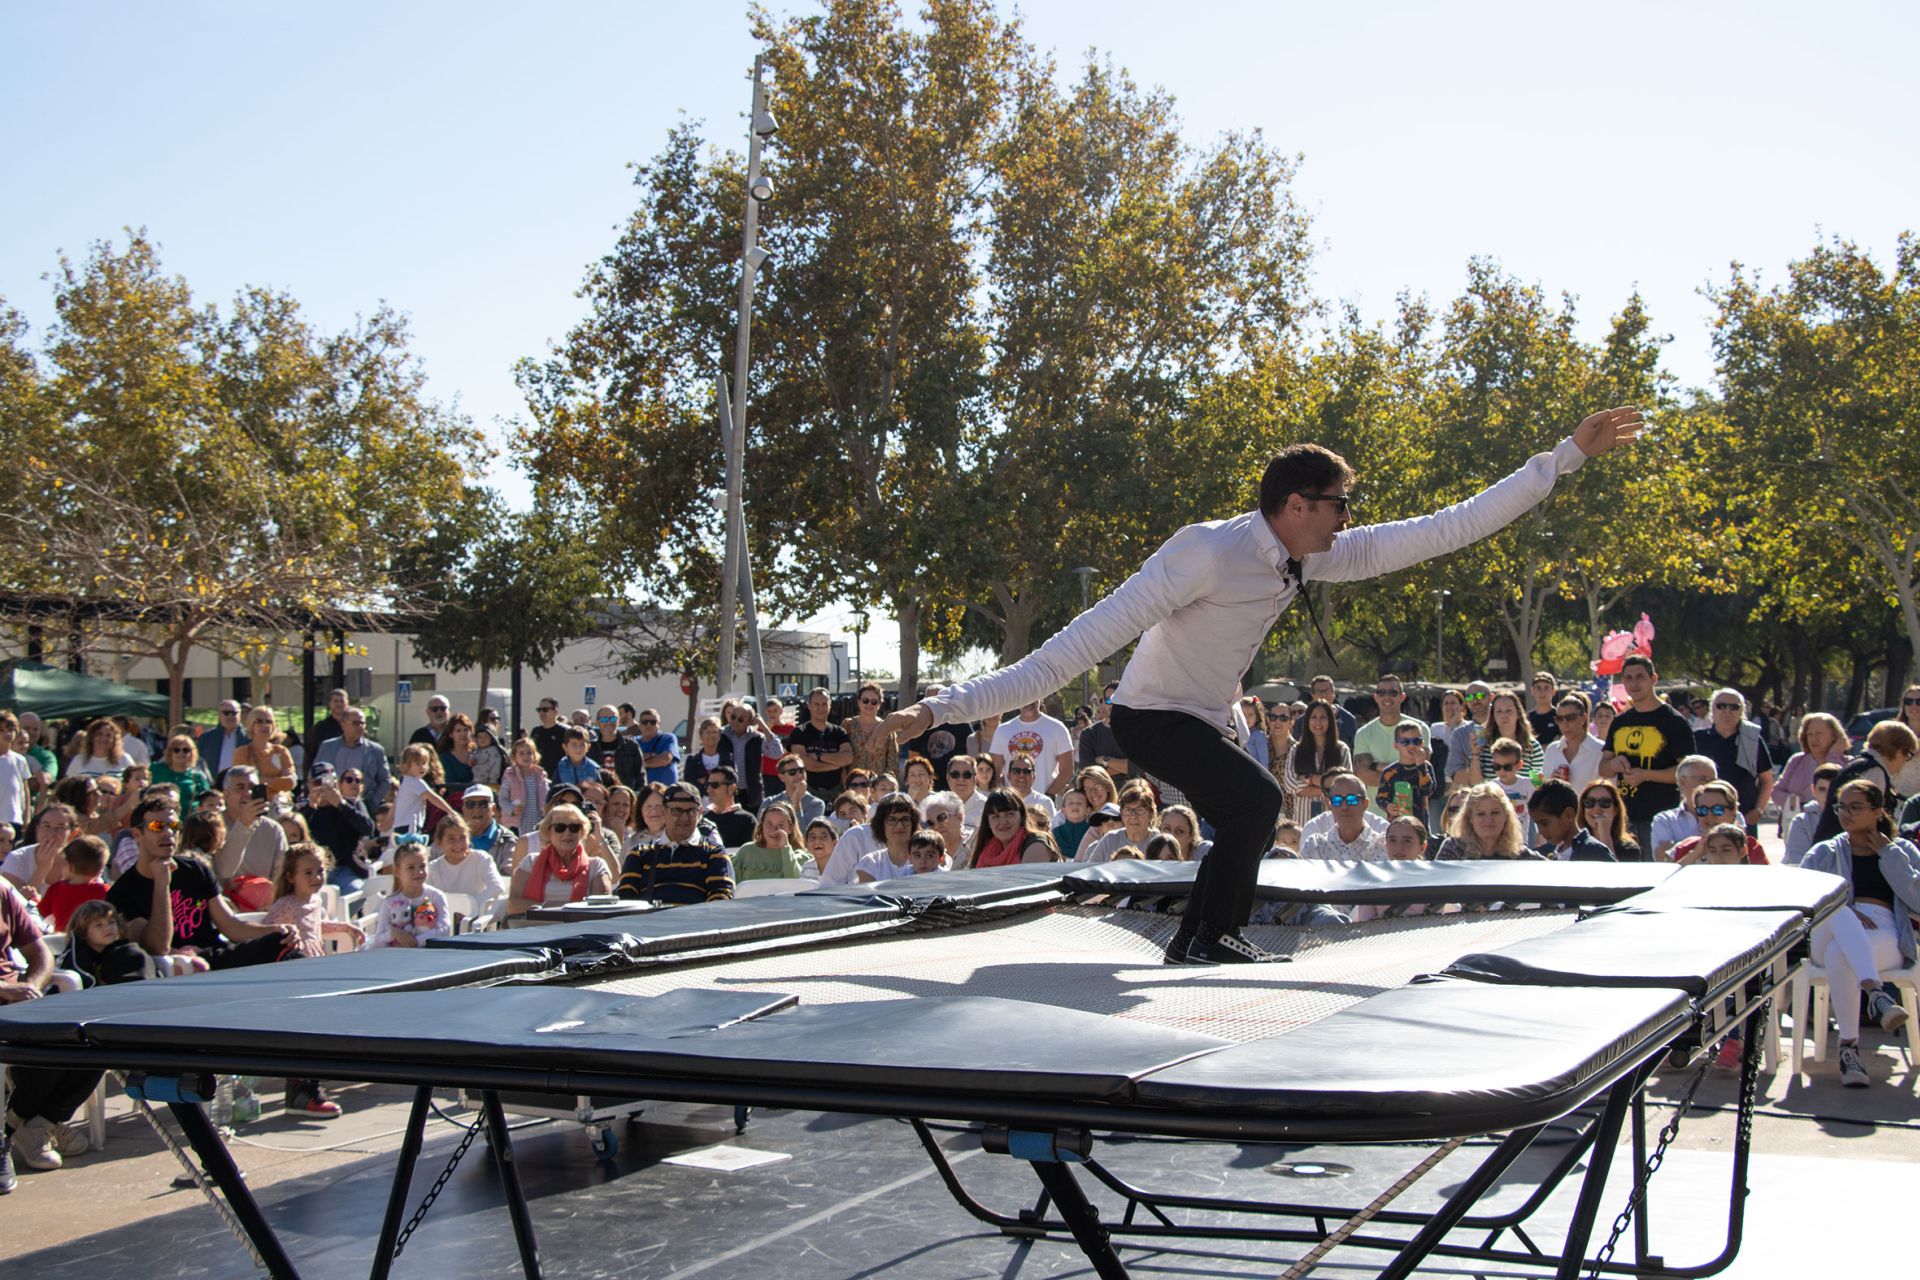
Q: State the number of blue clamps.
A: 2